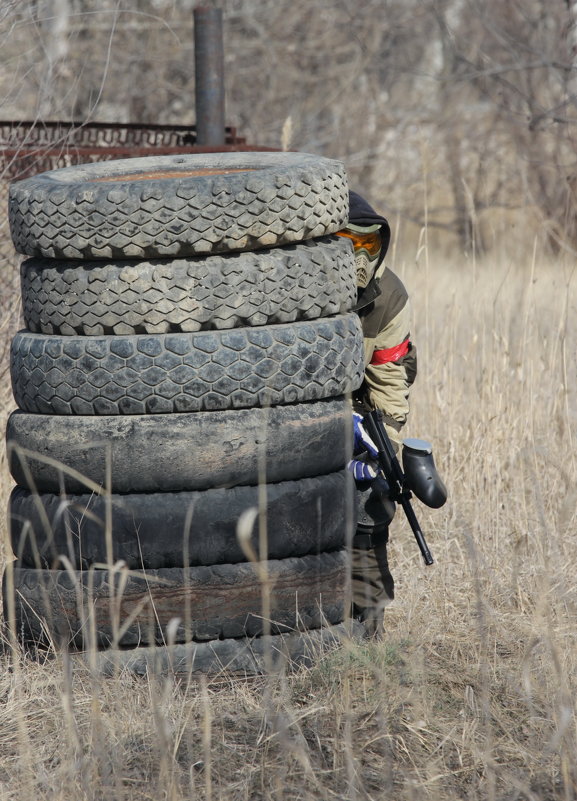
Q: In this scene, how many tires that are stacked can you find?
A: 7